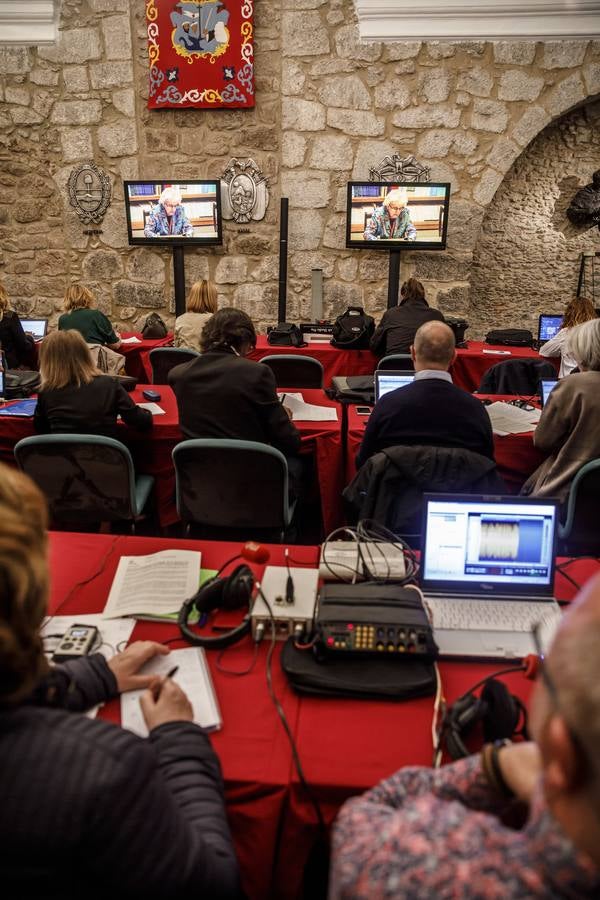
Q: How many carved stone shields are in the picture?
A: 3